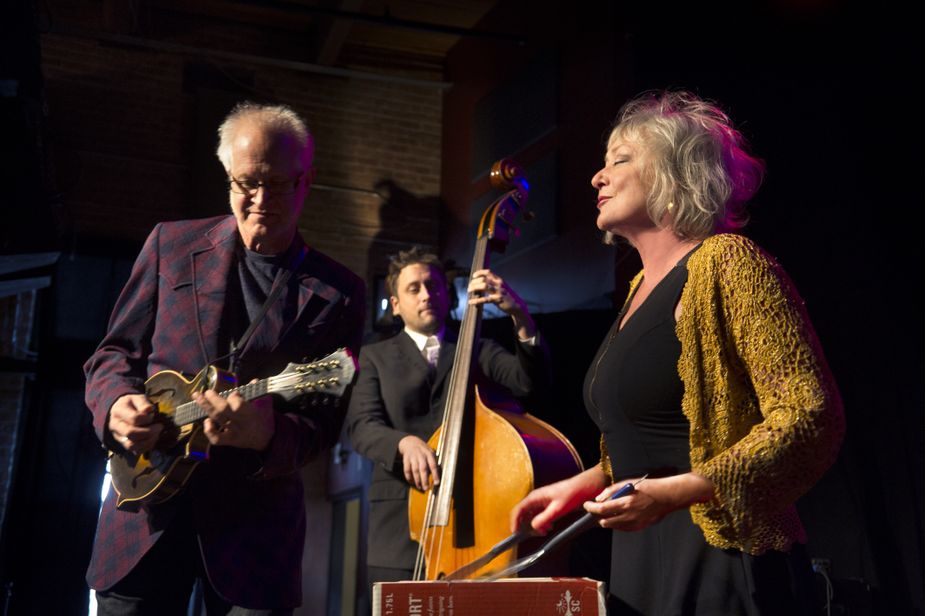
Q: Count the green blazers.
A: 0